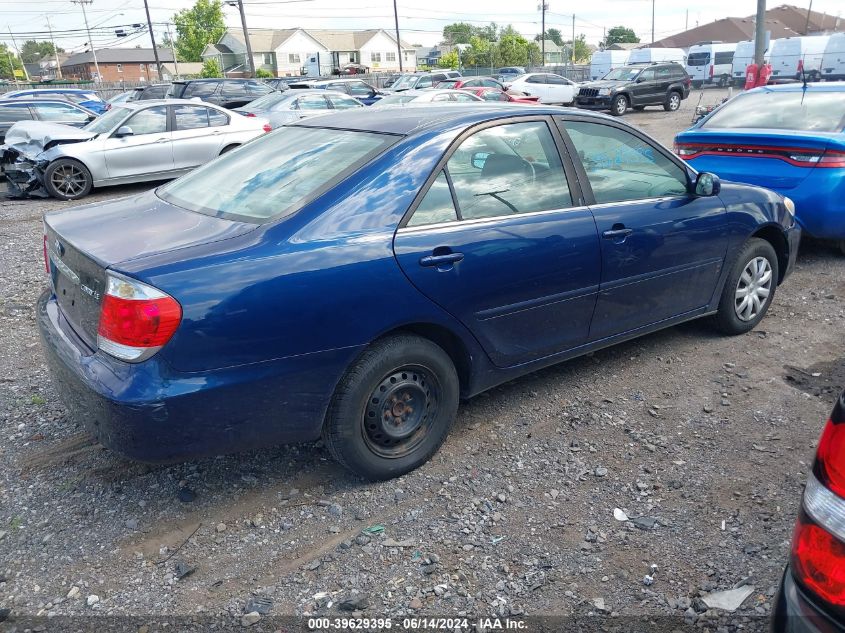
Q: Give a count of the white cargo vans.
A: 6